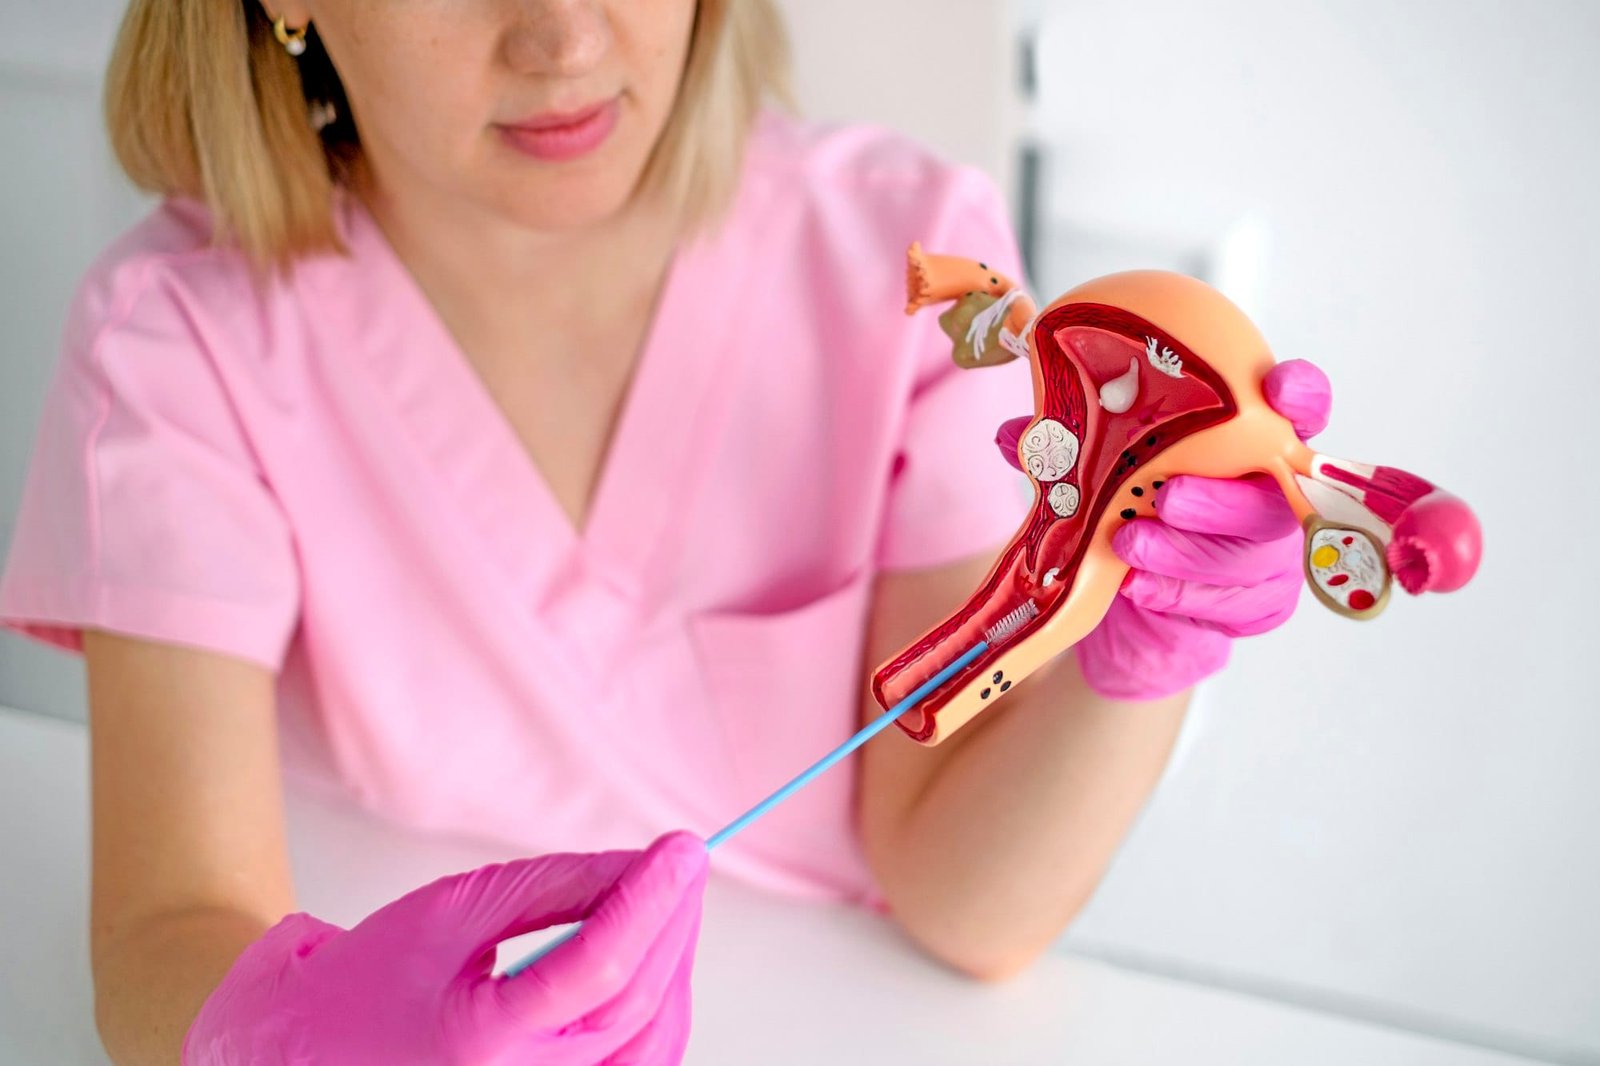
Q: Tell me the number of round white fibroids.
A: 2